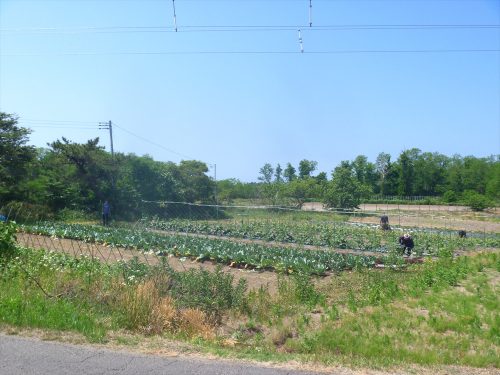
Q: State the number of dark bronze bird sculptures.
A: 0